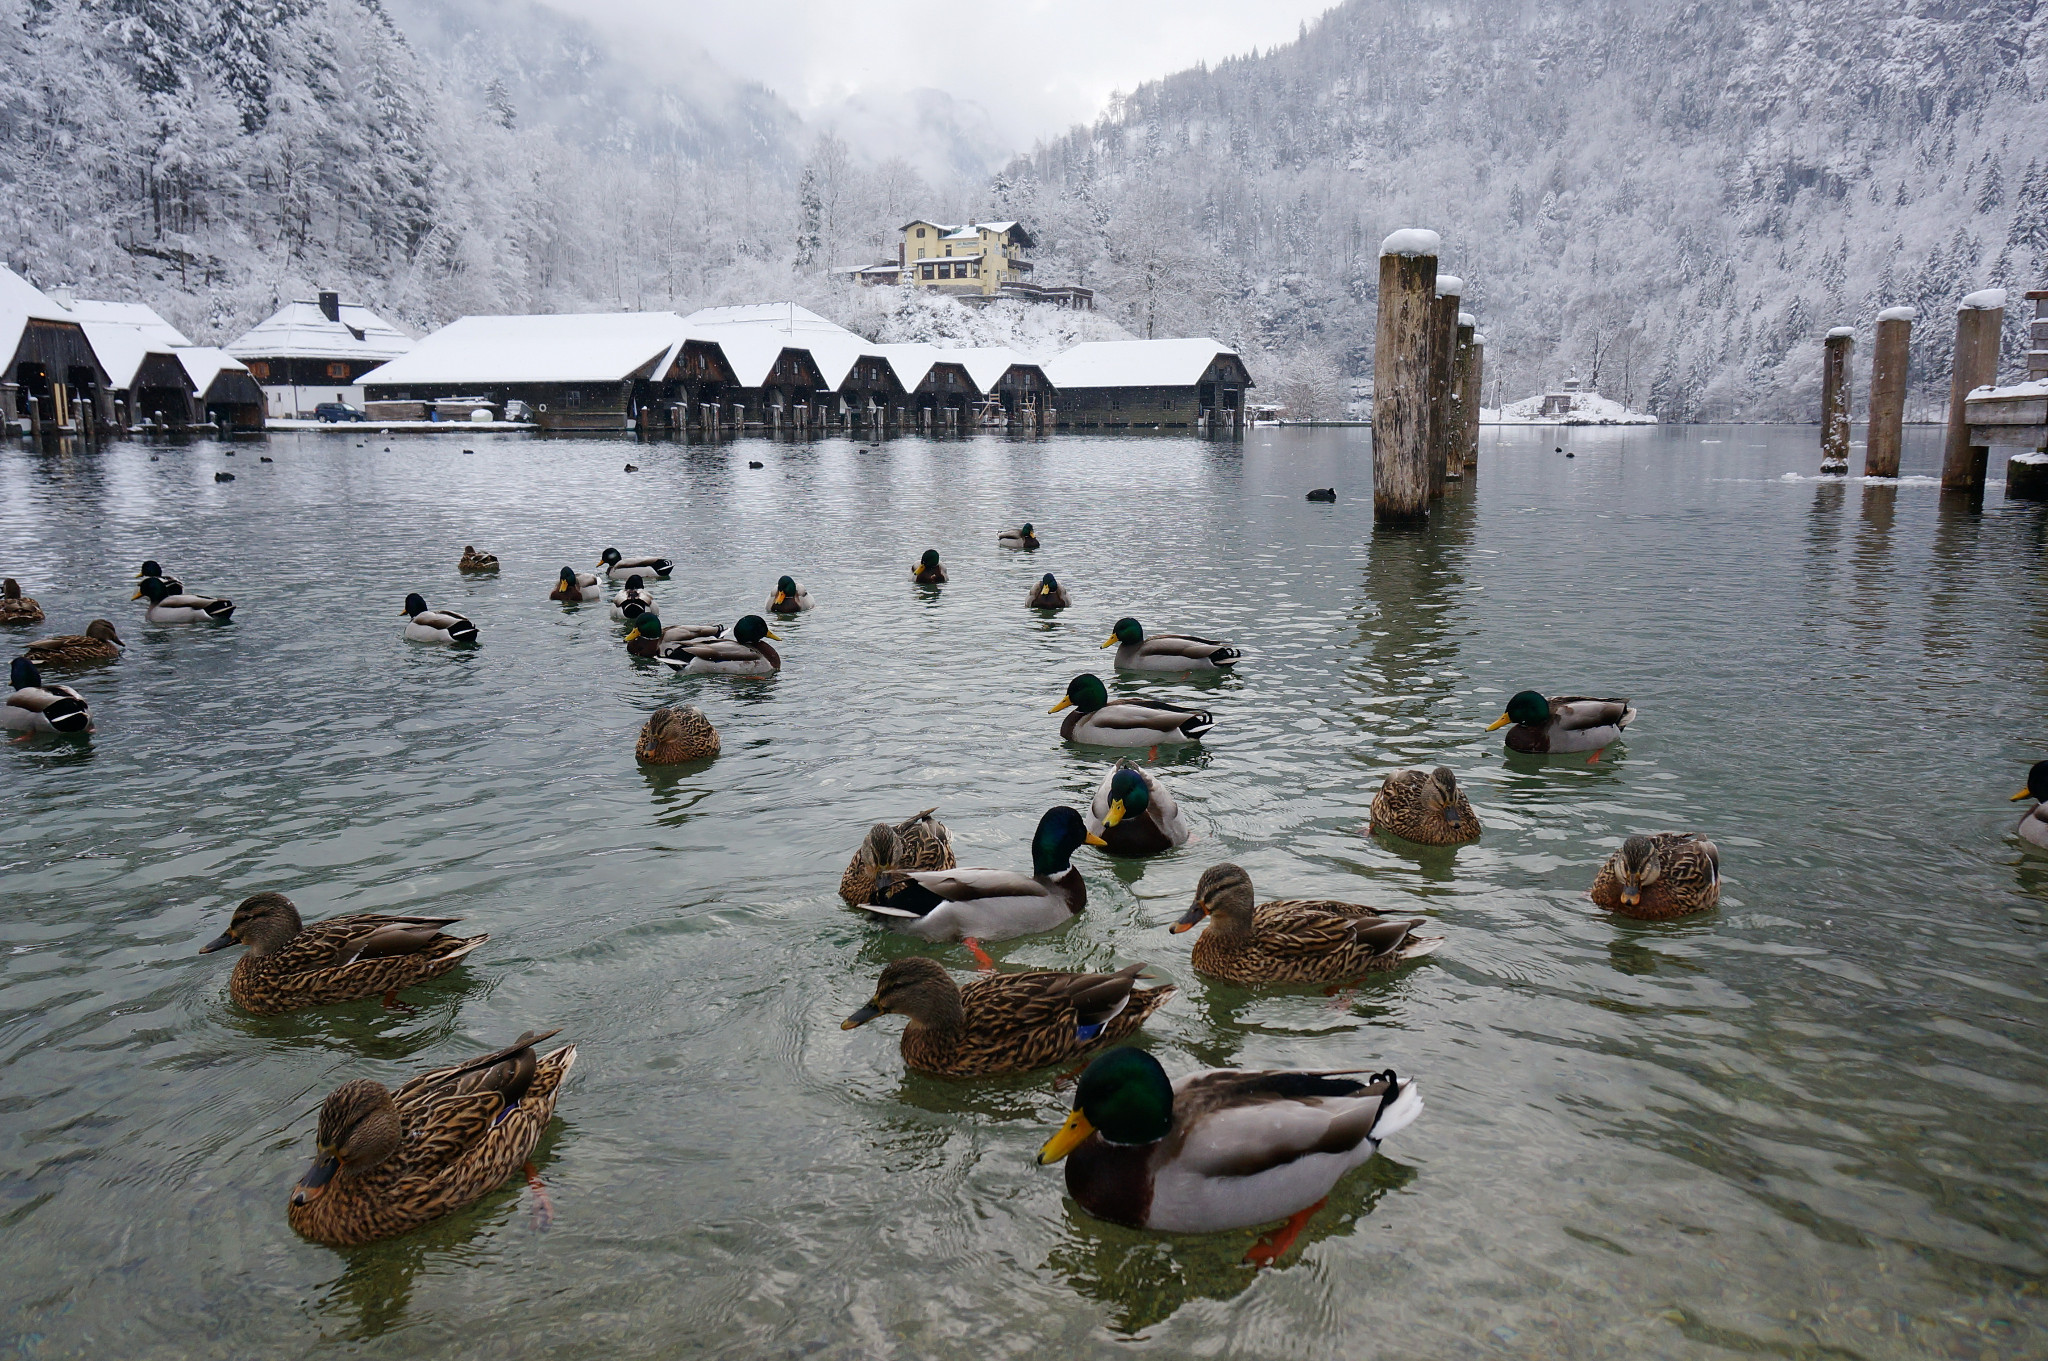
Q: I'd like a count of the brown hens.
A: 11